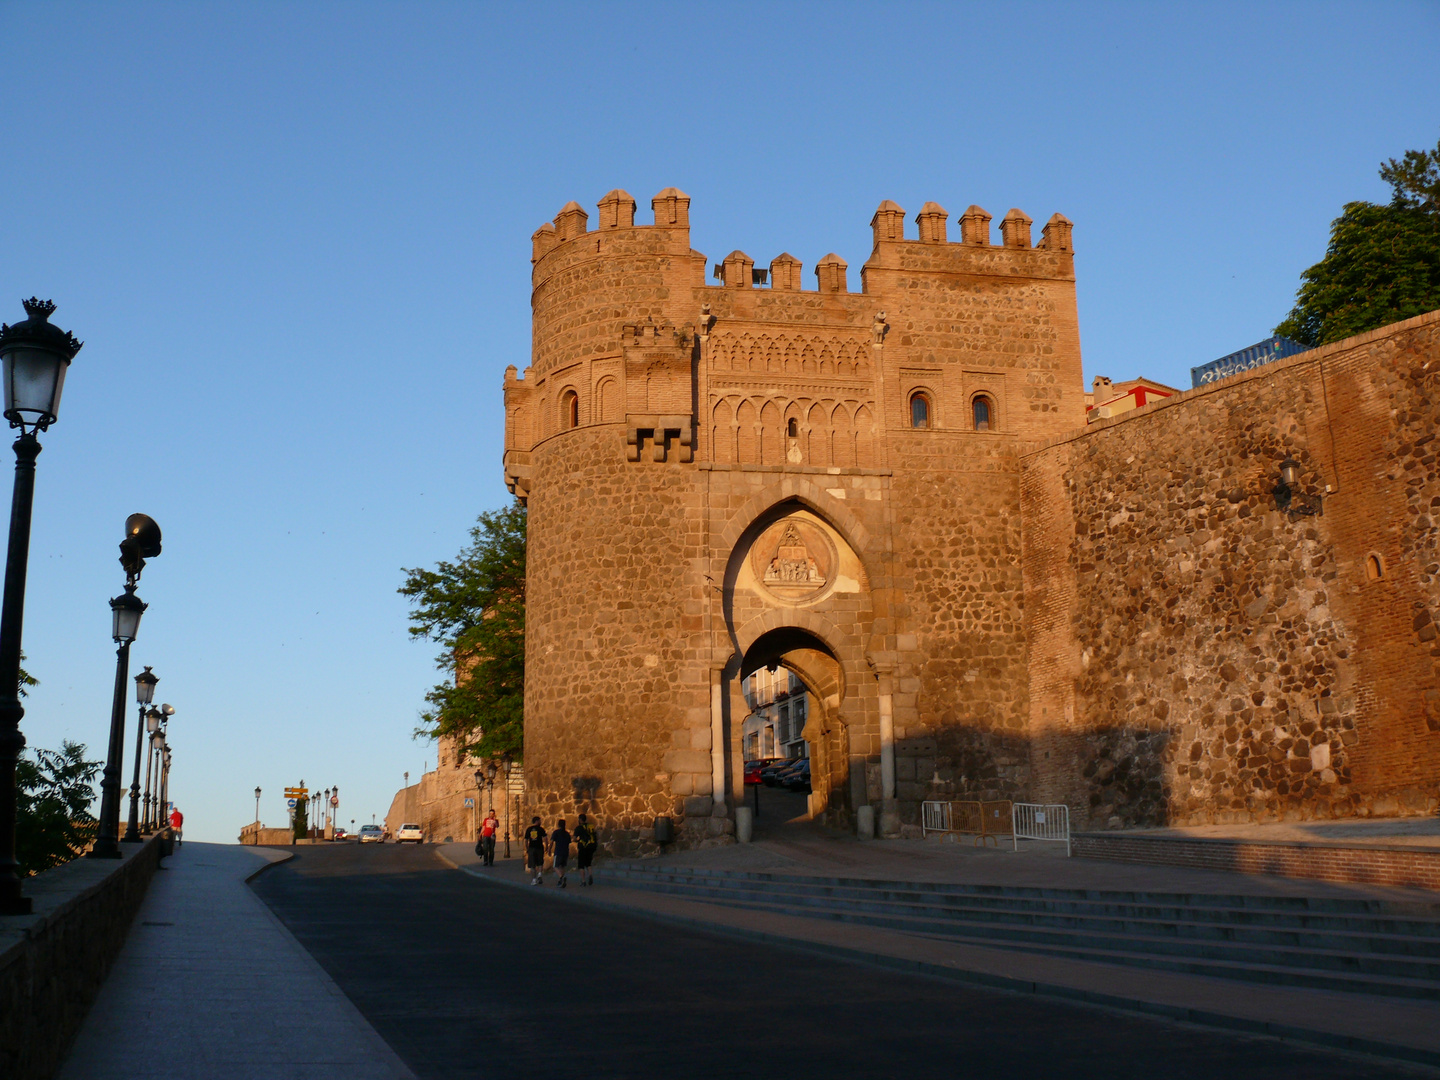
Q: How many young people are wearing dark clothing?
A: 3